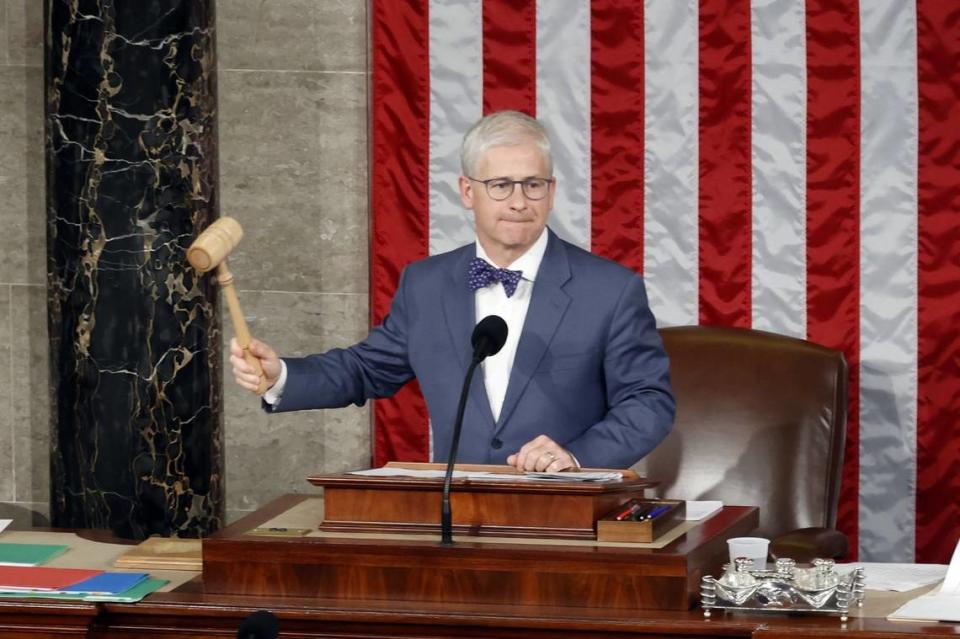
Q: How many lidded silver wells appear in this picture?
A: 3